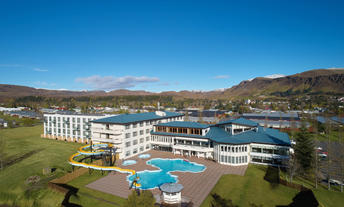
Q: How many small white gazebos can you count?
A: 1